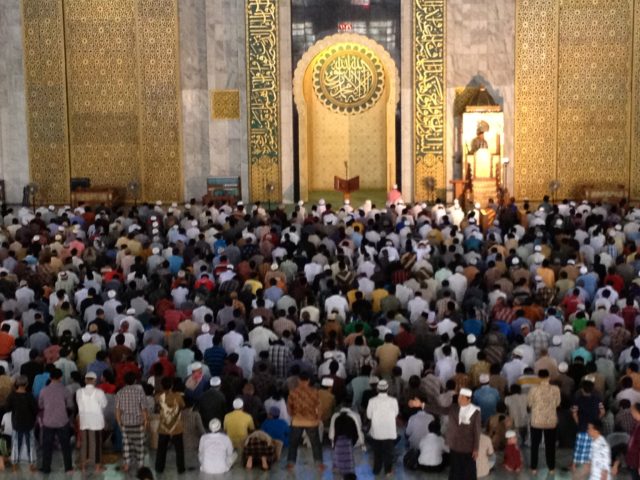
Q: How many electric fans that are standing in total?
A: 5